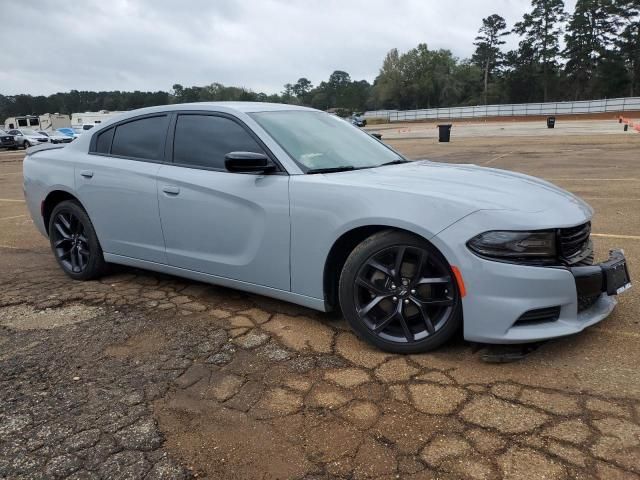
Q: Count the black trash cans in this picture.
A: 2